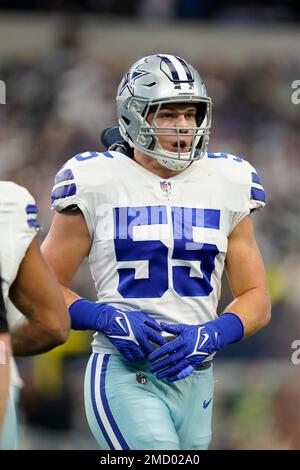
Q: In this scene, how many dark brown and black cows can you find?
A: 0